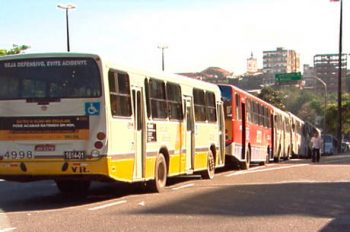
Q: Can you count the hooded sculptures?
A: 0